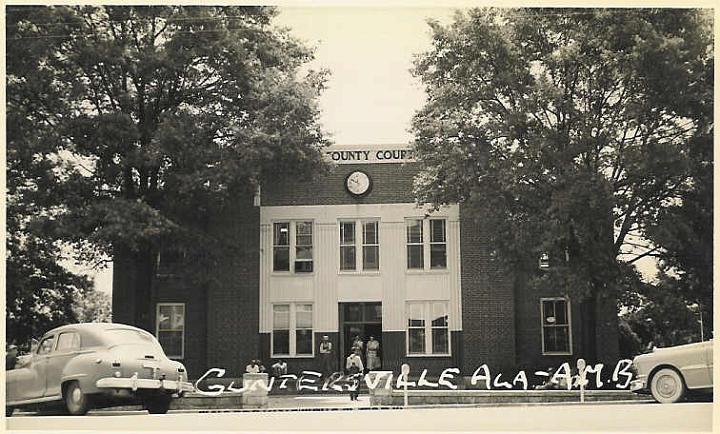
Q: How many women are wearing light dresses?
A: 1